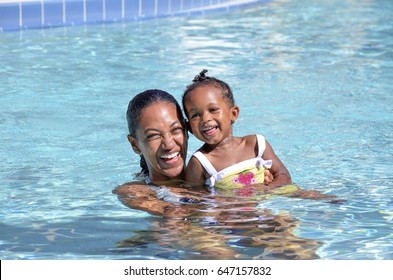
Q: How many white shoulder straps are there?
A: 2